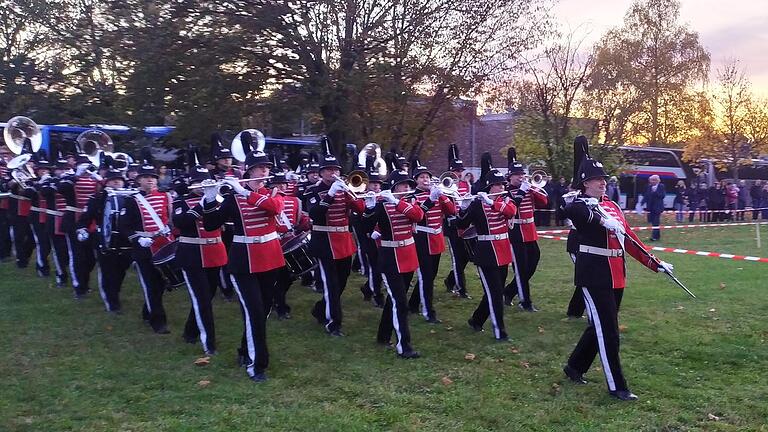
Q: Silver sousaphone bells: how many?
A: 4